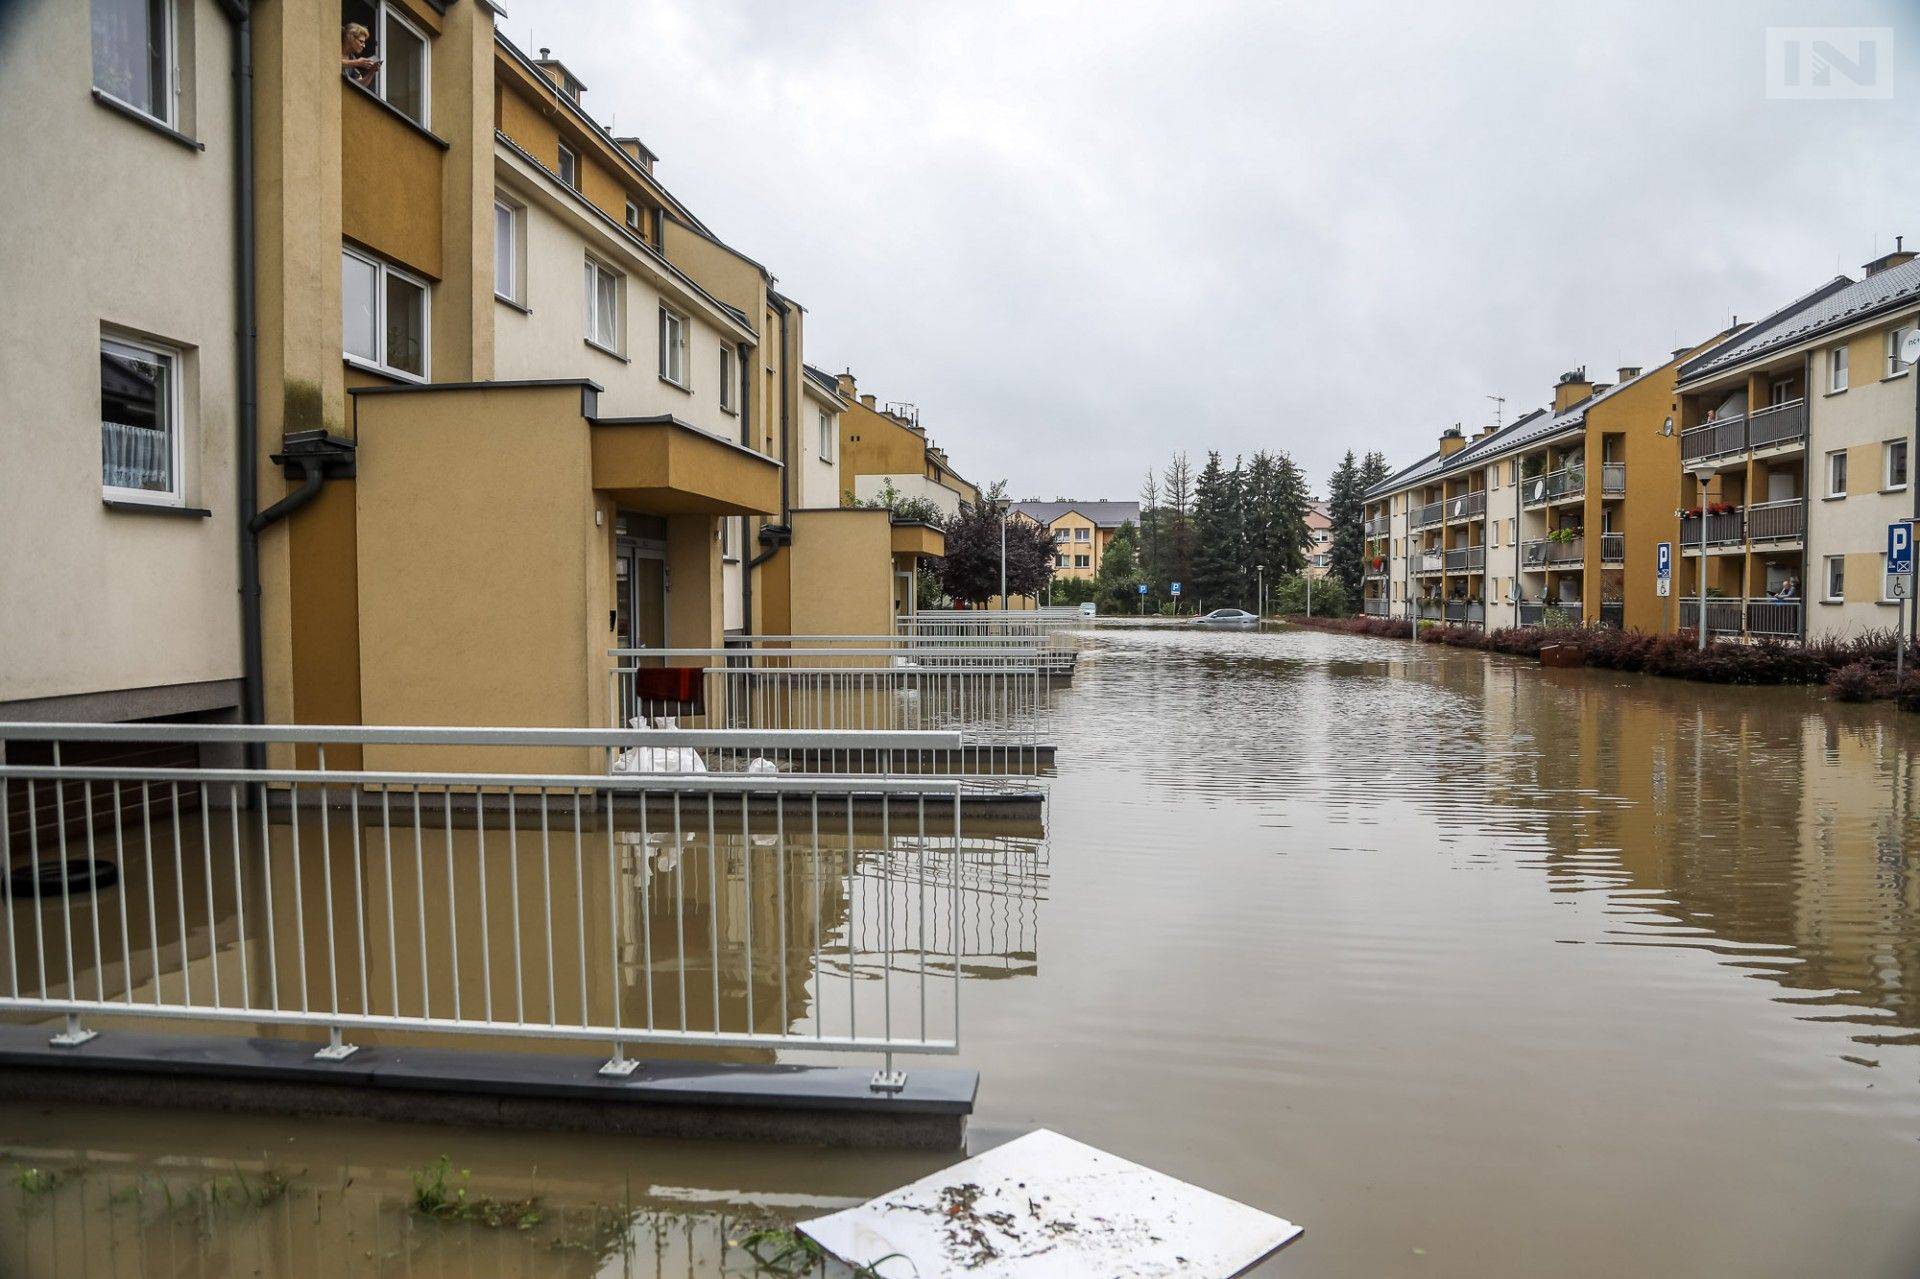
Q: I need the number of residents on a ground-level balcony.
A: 1